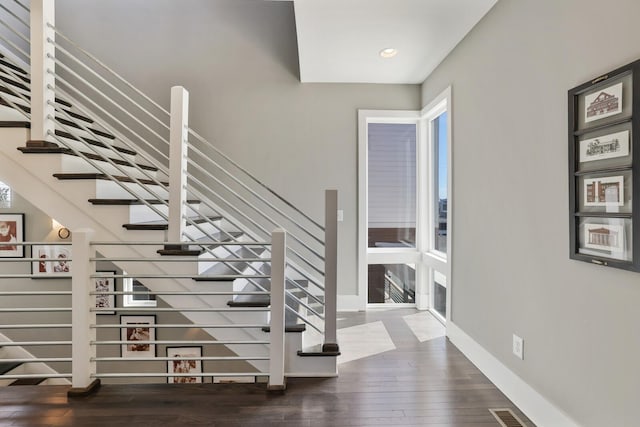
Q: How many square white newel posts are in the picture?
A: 5